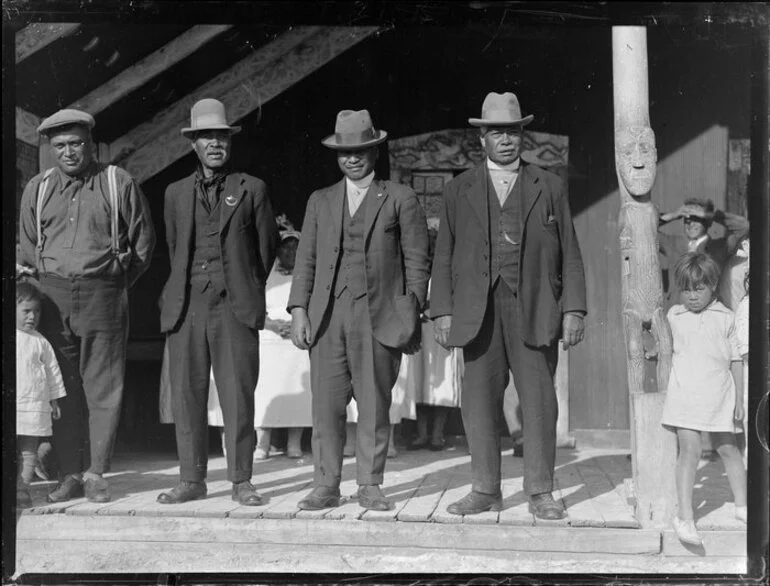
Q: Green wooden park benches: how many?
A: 0